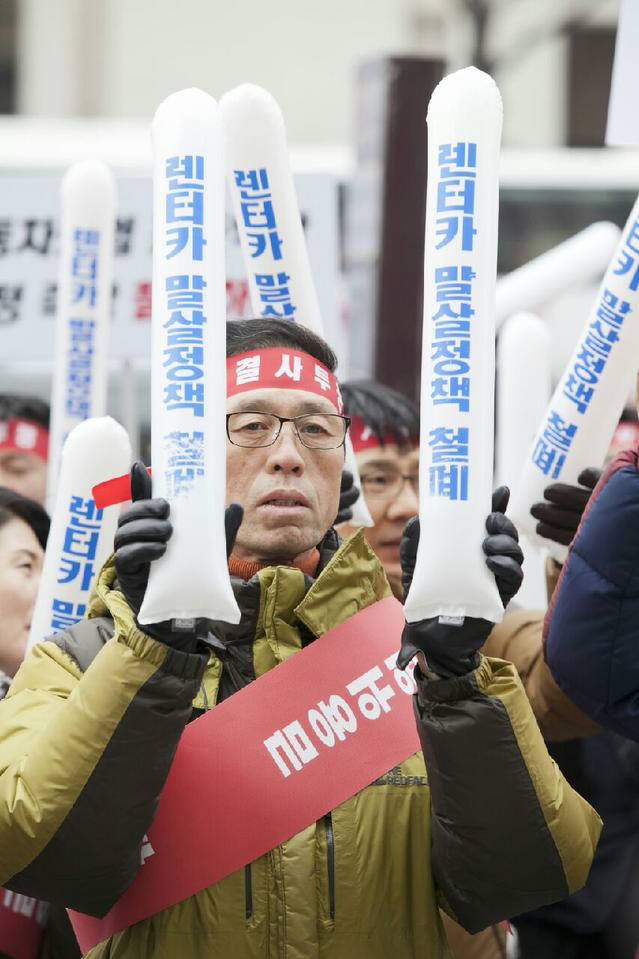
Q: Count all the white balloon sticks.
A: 8